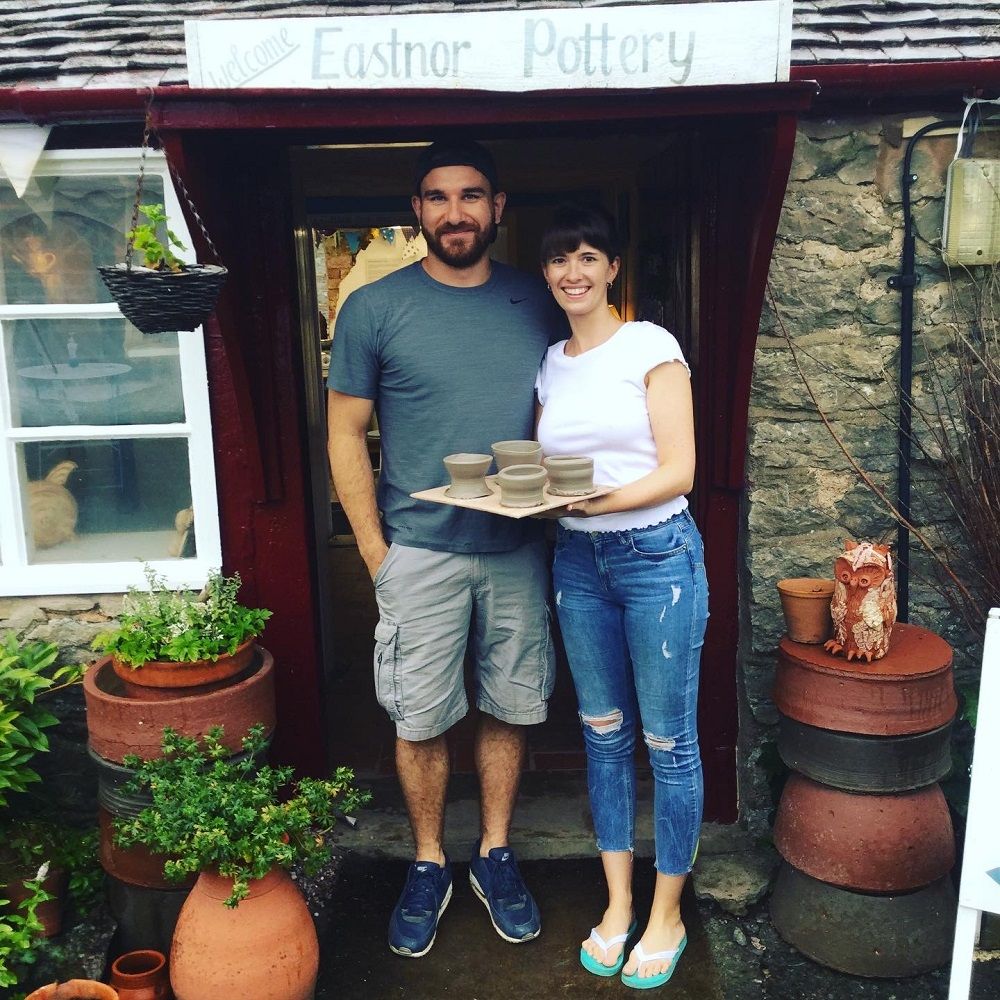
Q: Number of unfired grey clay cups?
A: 4